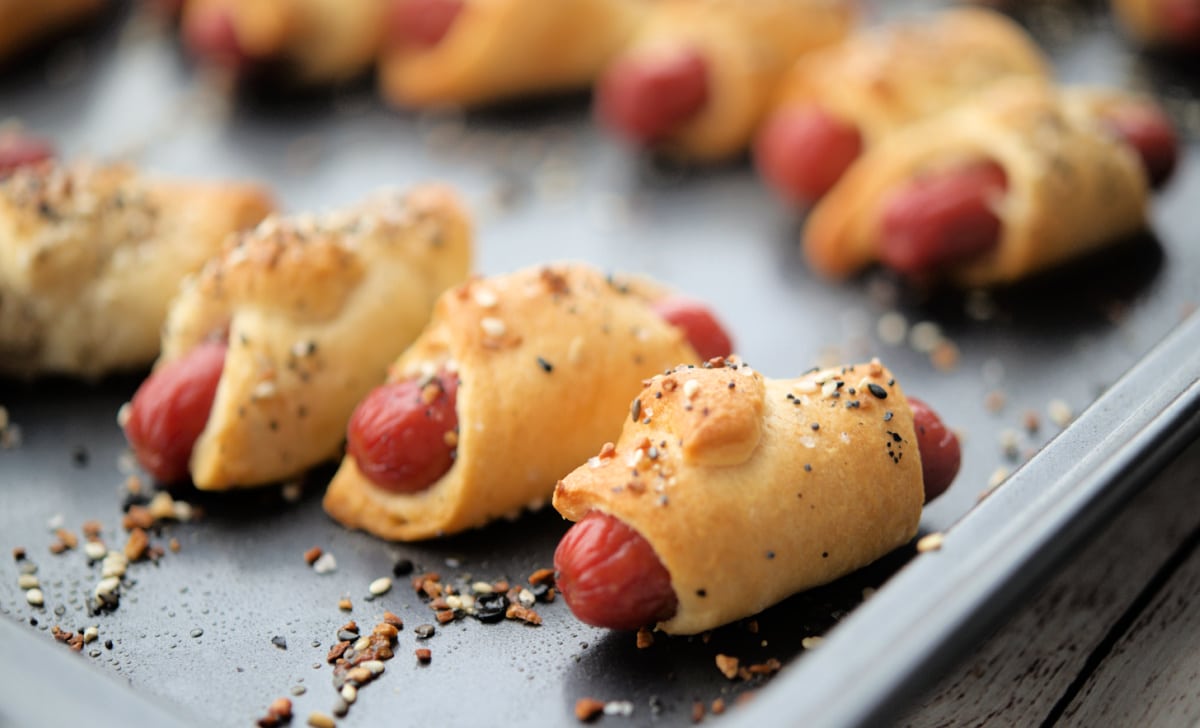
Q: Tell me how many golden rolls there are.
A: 11